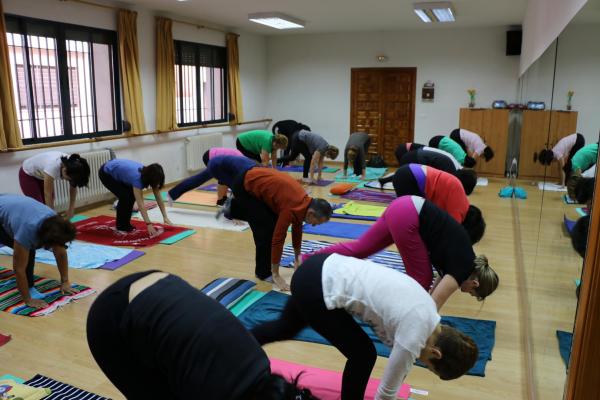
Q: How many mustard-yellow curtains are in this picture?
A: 4